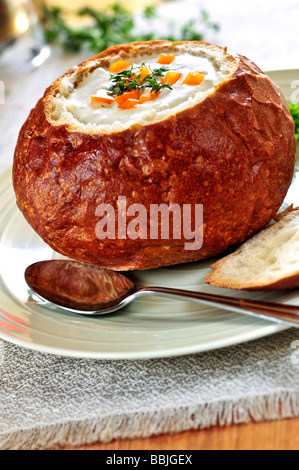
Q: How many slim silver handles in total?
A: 1